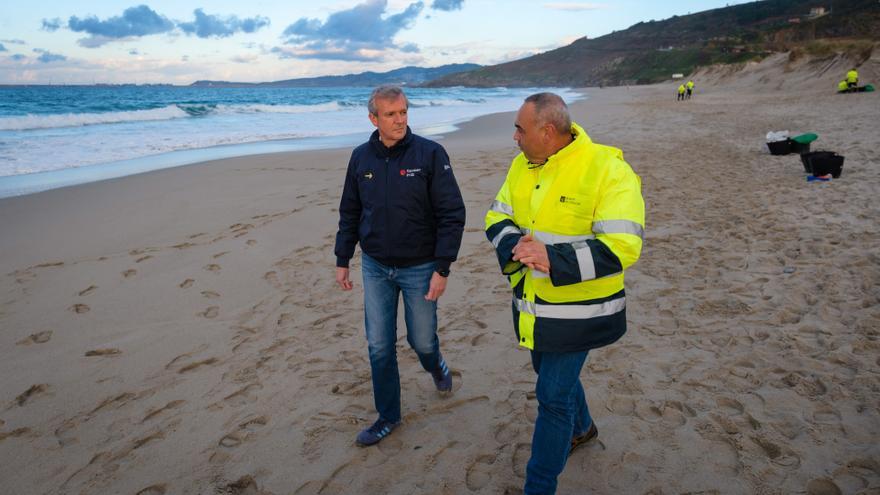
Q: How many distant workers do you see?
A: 4